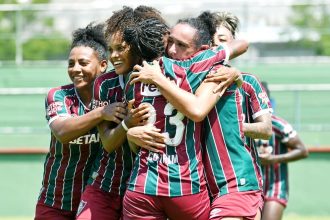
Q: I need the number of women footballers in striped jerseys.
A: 6